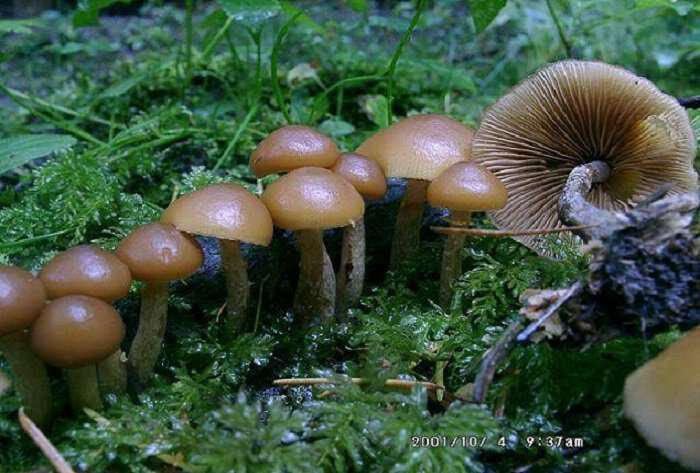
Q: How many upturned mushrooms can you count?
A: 1